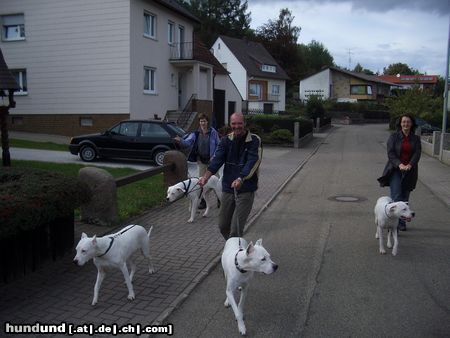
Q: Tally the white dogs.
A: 4